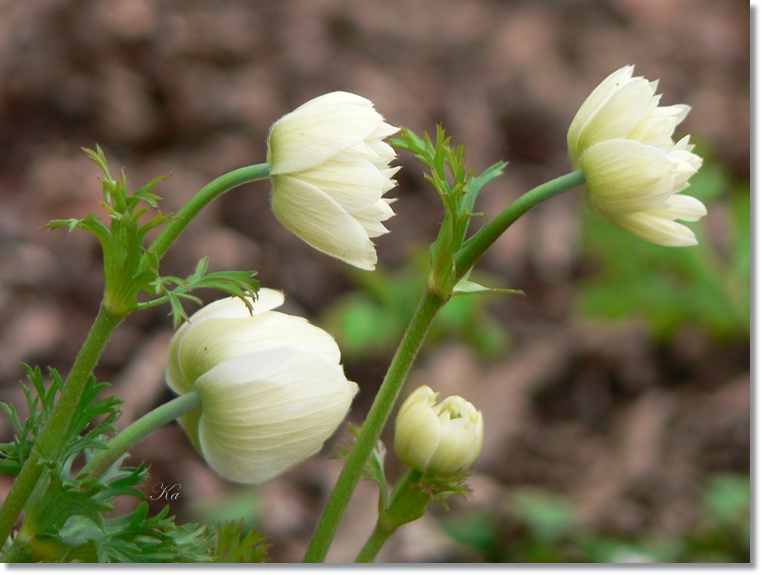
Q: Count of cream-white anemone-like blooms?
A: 4